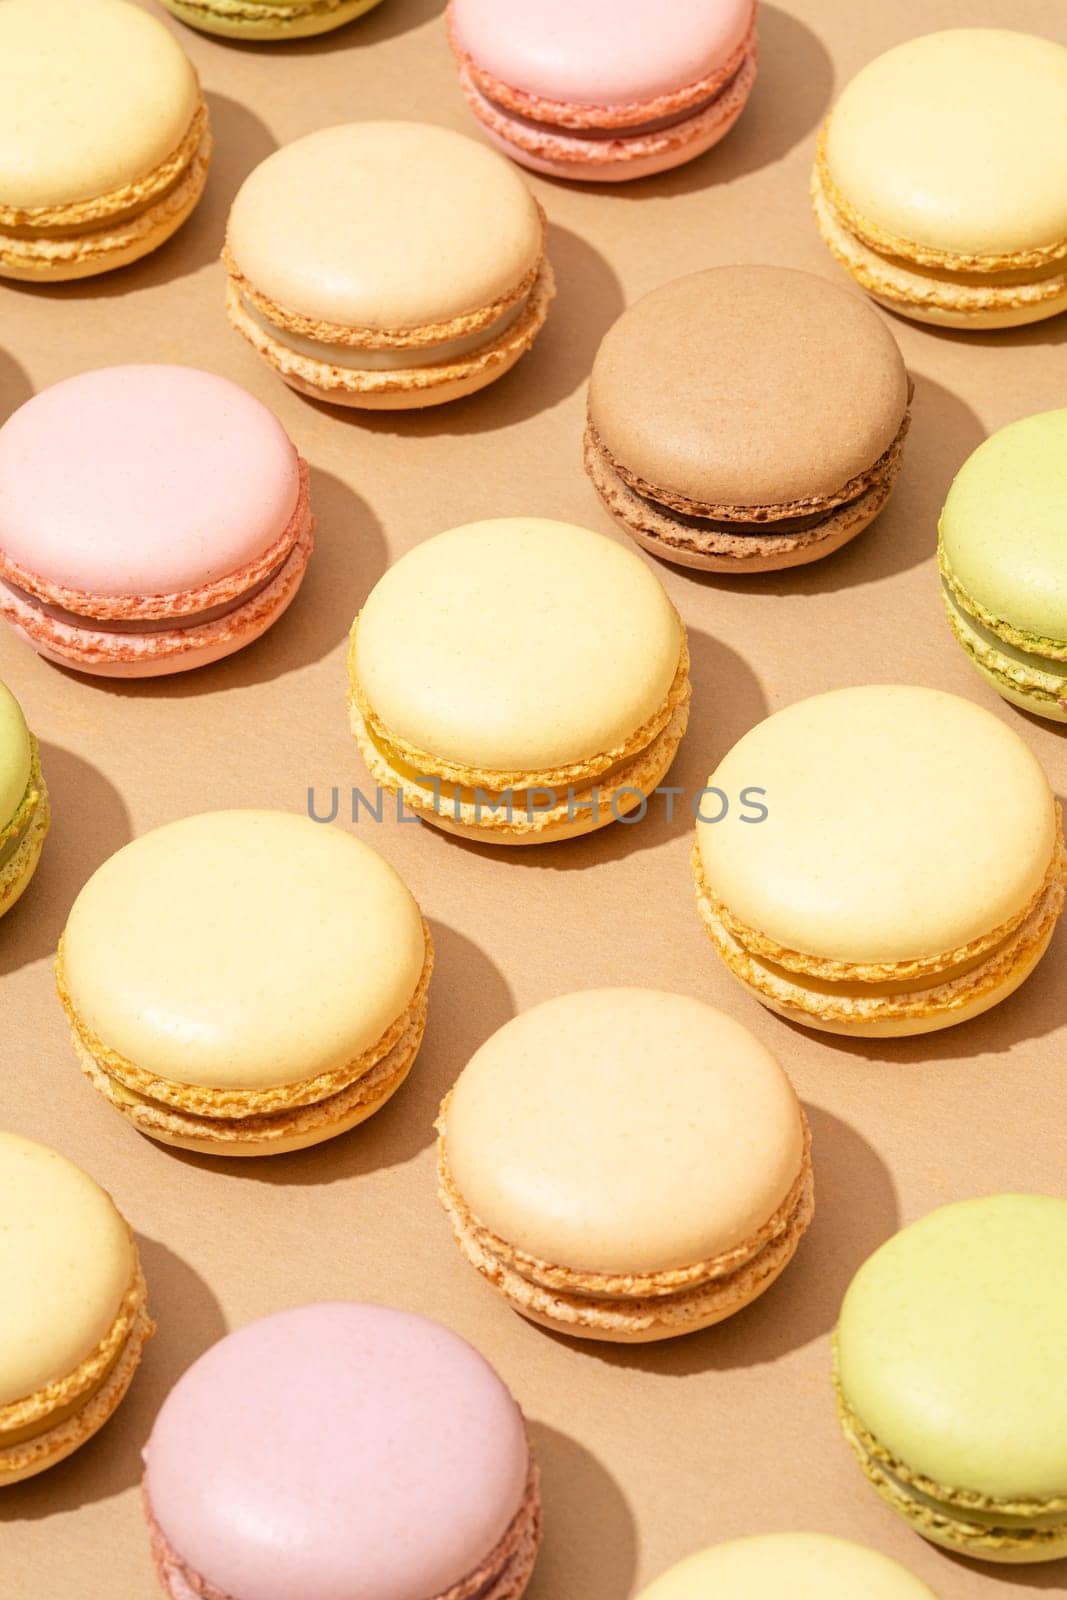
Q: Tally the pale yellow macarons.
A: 7